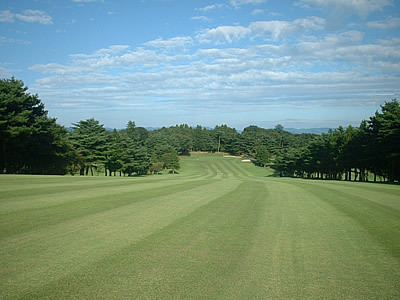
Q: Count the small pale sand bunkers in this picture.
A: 2